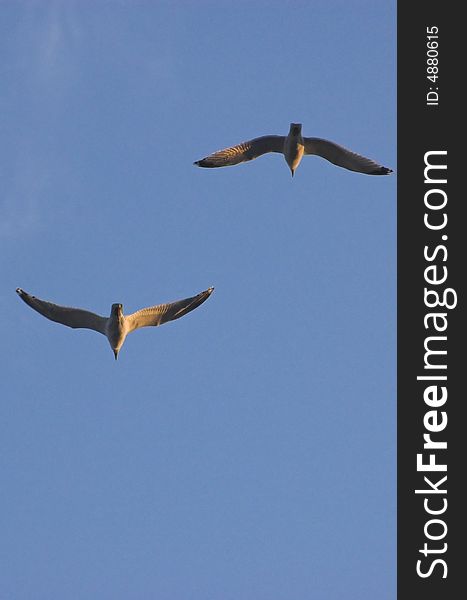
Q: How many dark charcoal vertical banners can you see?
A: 1